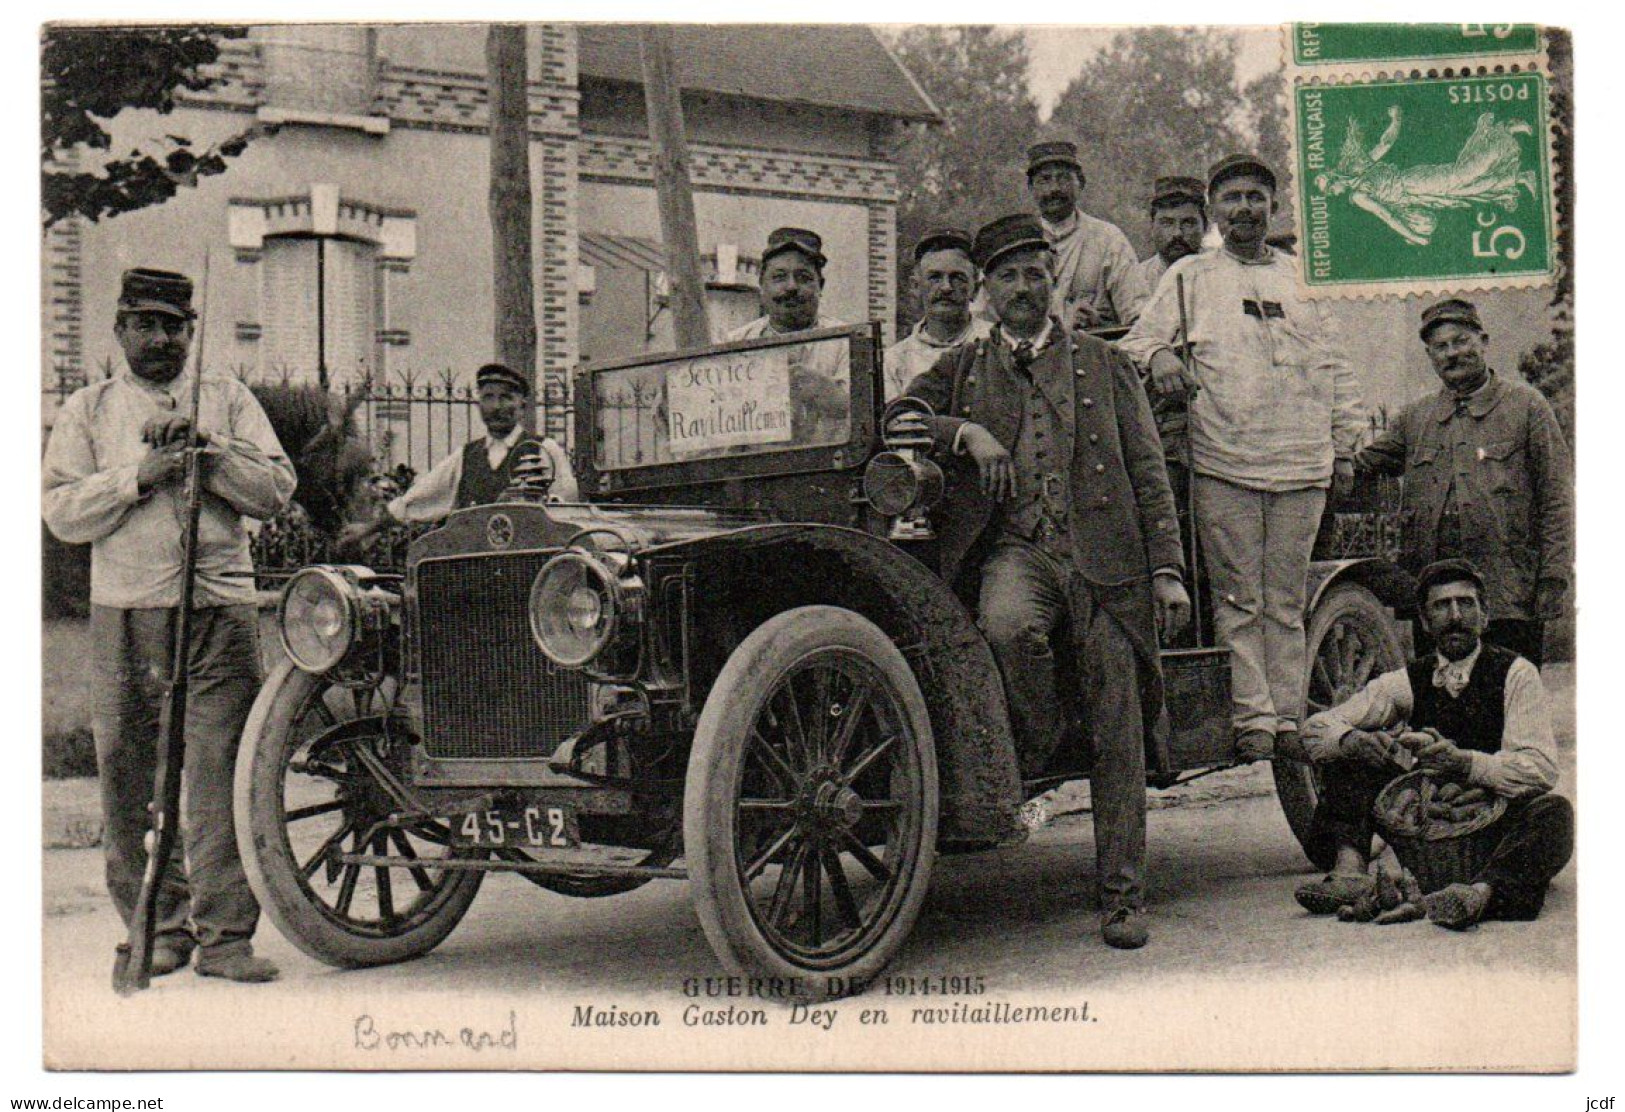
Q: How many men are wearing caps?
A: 10